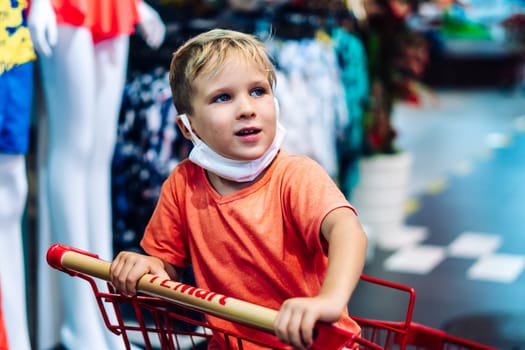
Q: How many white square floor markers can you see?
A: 4